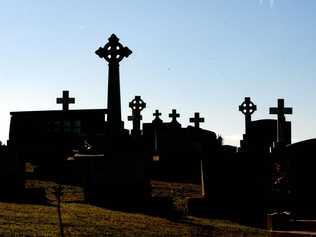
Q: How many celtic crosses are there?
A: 3